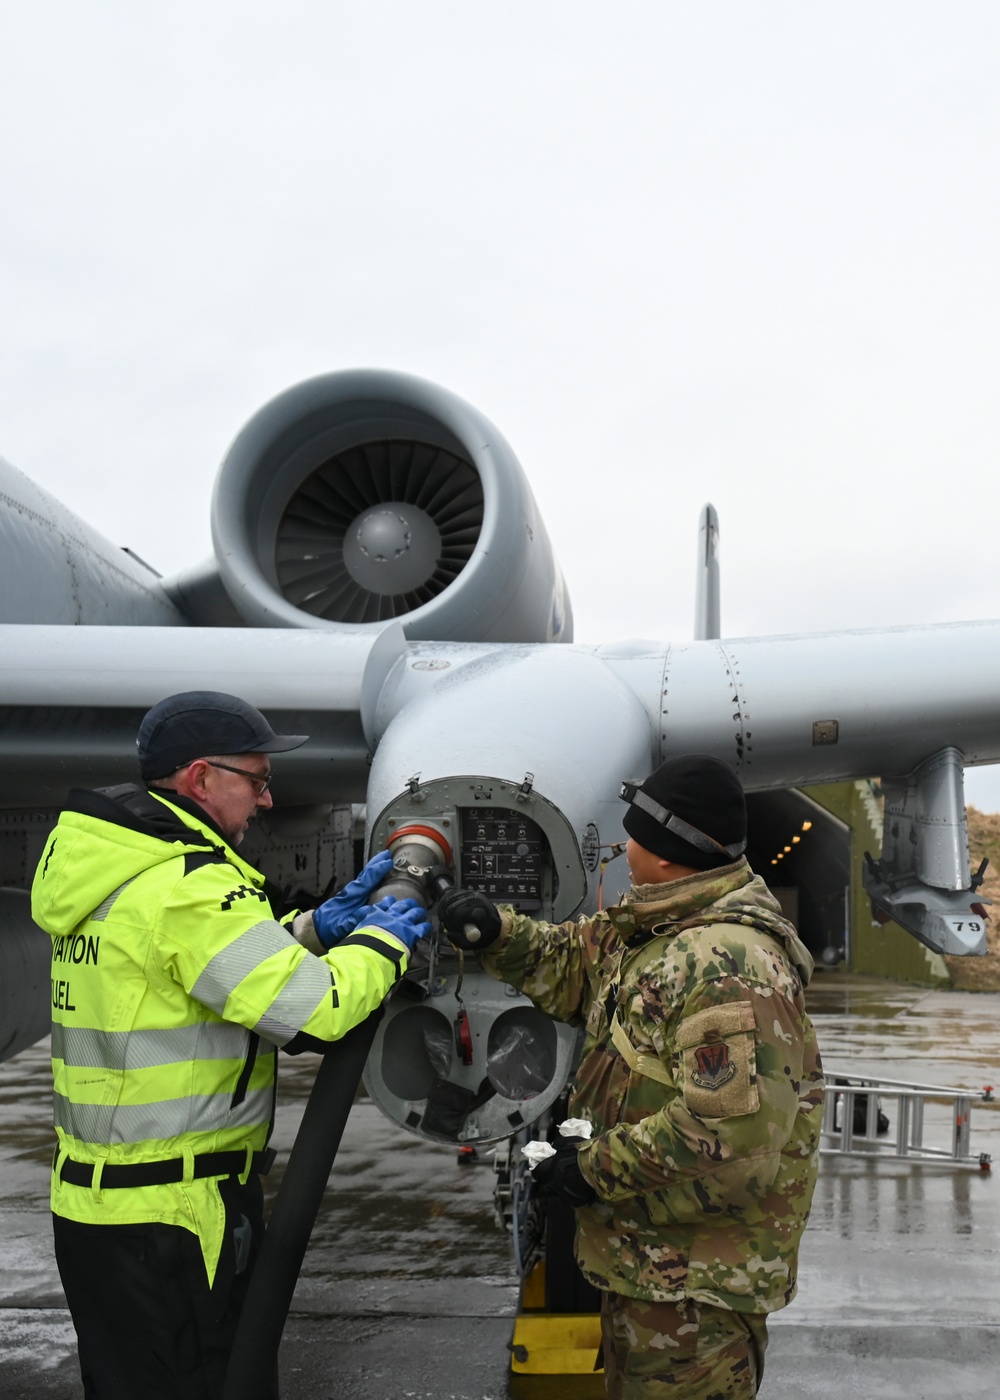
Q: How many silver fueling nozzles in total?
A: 1